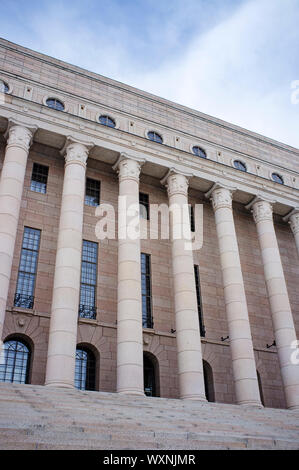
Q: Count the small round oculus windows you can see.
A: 7